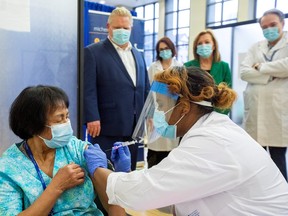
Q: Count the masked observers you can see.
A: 4